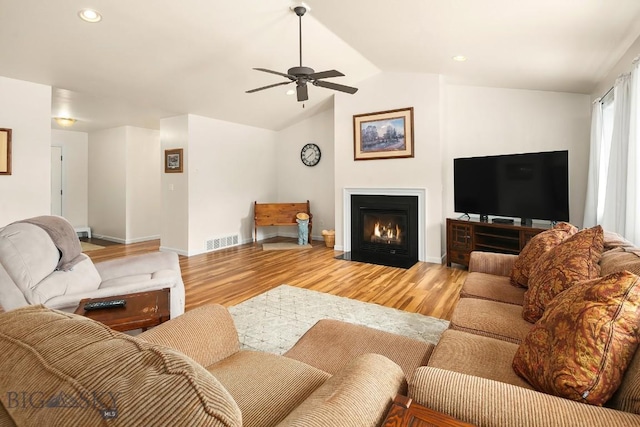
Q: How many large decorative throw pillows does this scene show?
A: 3